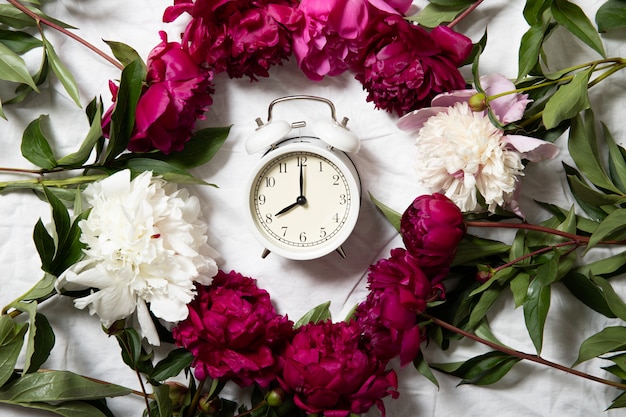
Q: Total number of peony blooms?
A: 10